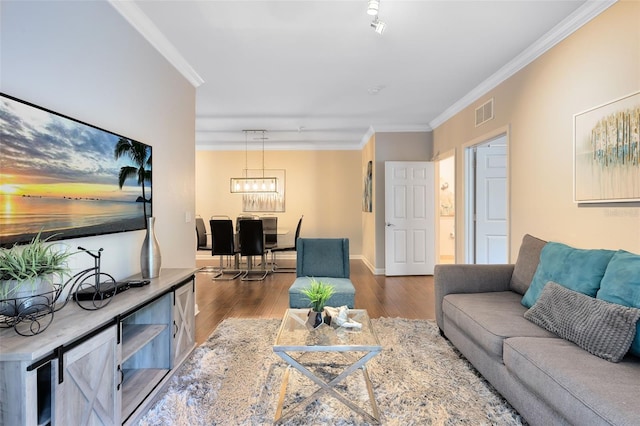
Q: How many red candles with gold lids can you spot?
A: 0